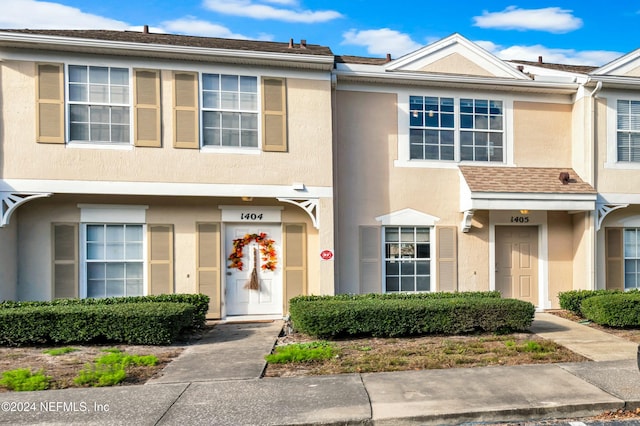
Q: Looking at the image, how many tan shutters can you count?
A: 11